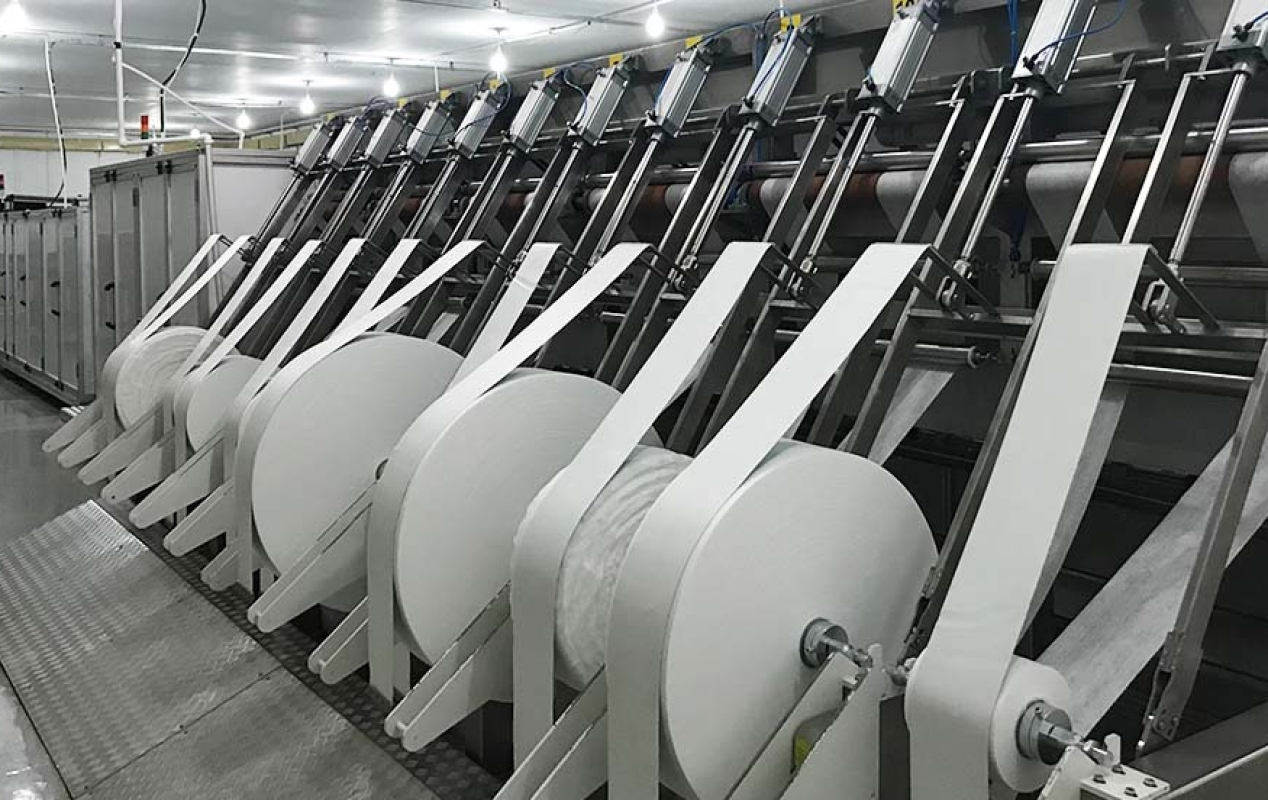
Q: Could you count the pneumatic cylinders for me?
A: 12